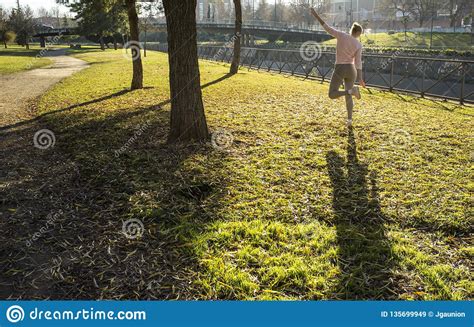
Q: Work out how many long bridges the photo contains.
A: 1